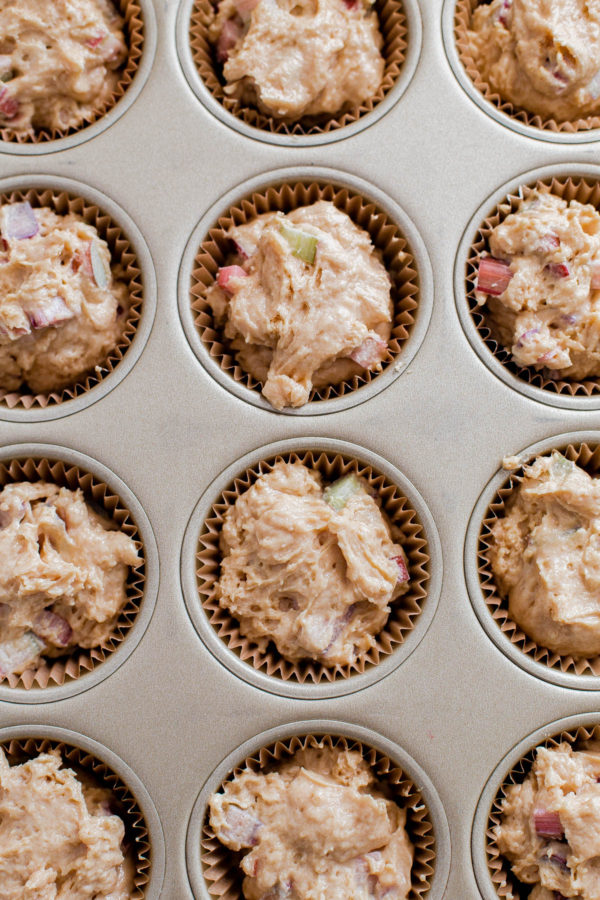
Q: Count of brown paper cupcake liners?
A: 12